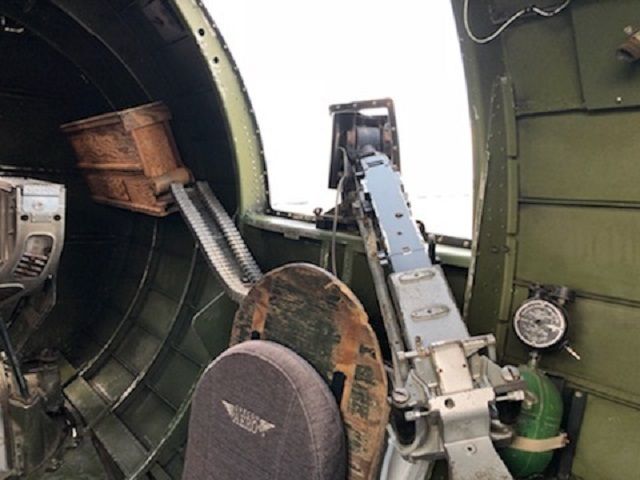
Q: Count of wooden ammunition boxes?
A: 1